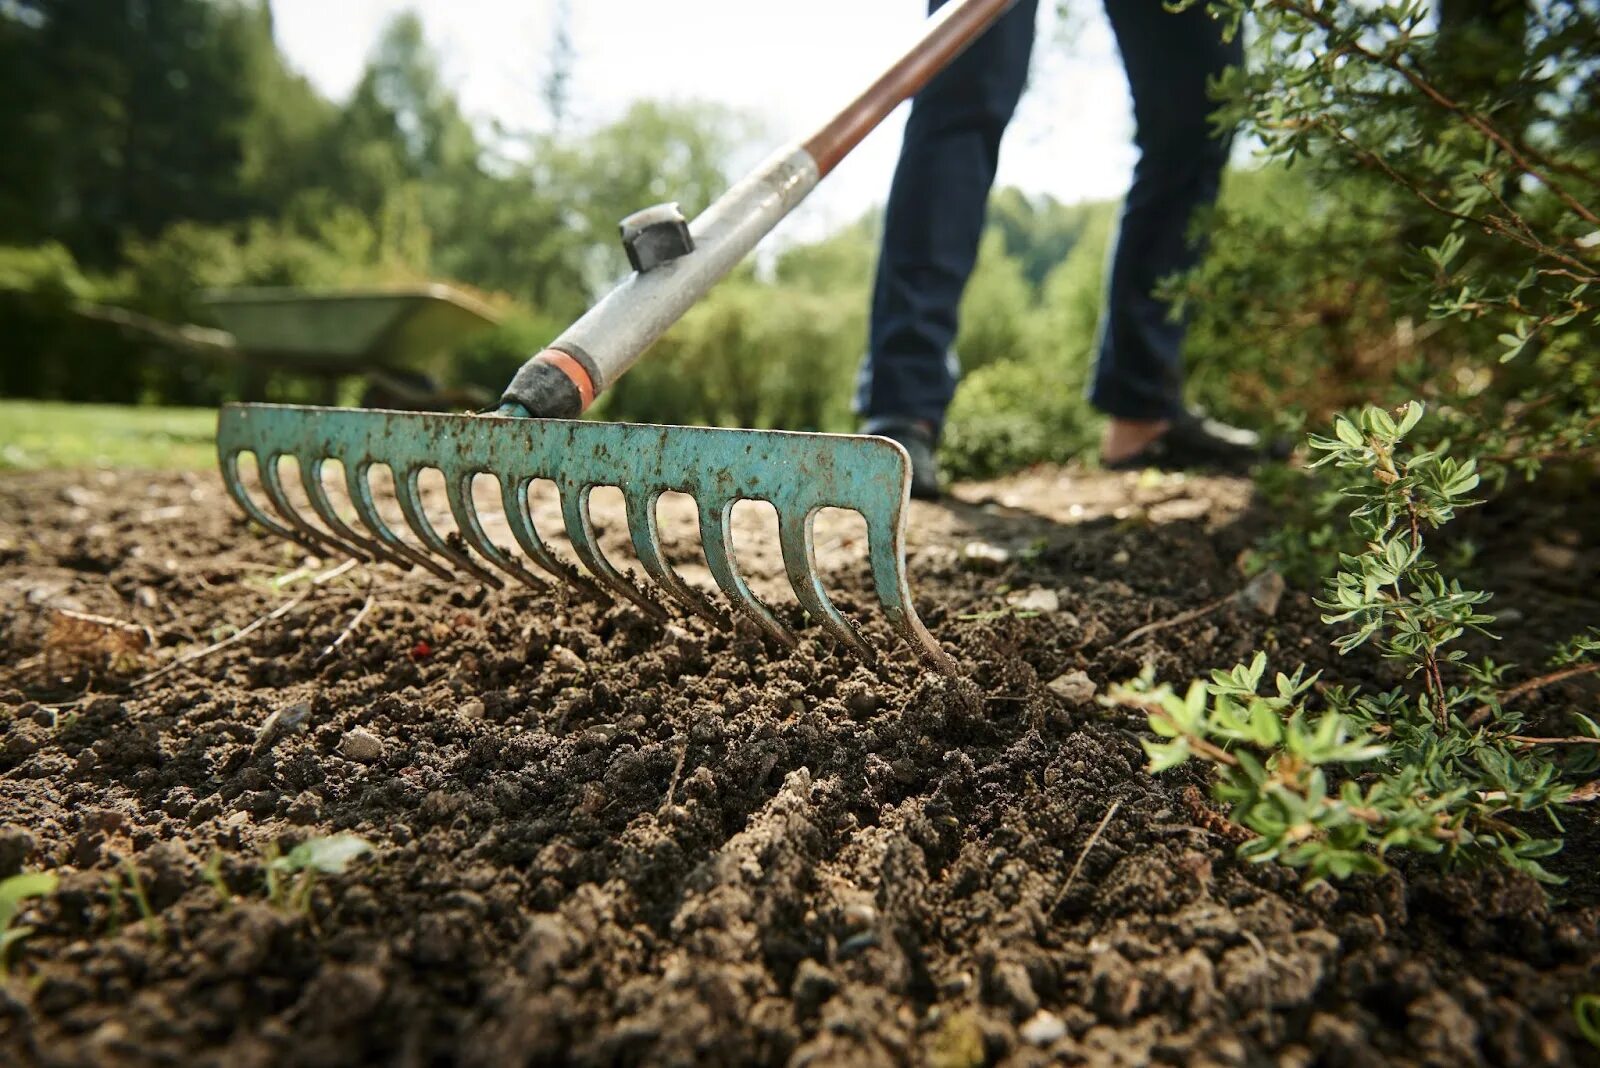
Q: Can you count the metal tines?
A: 12